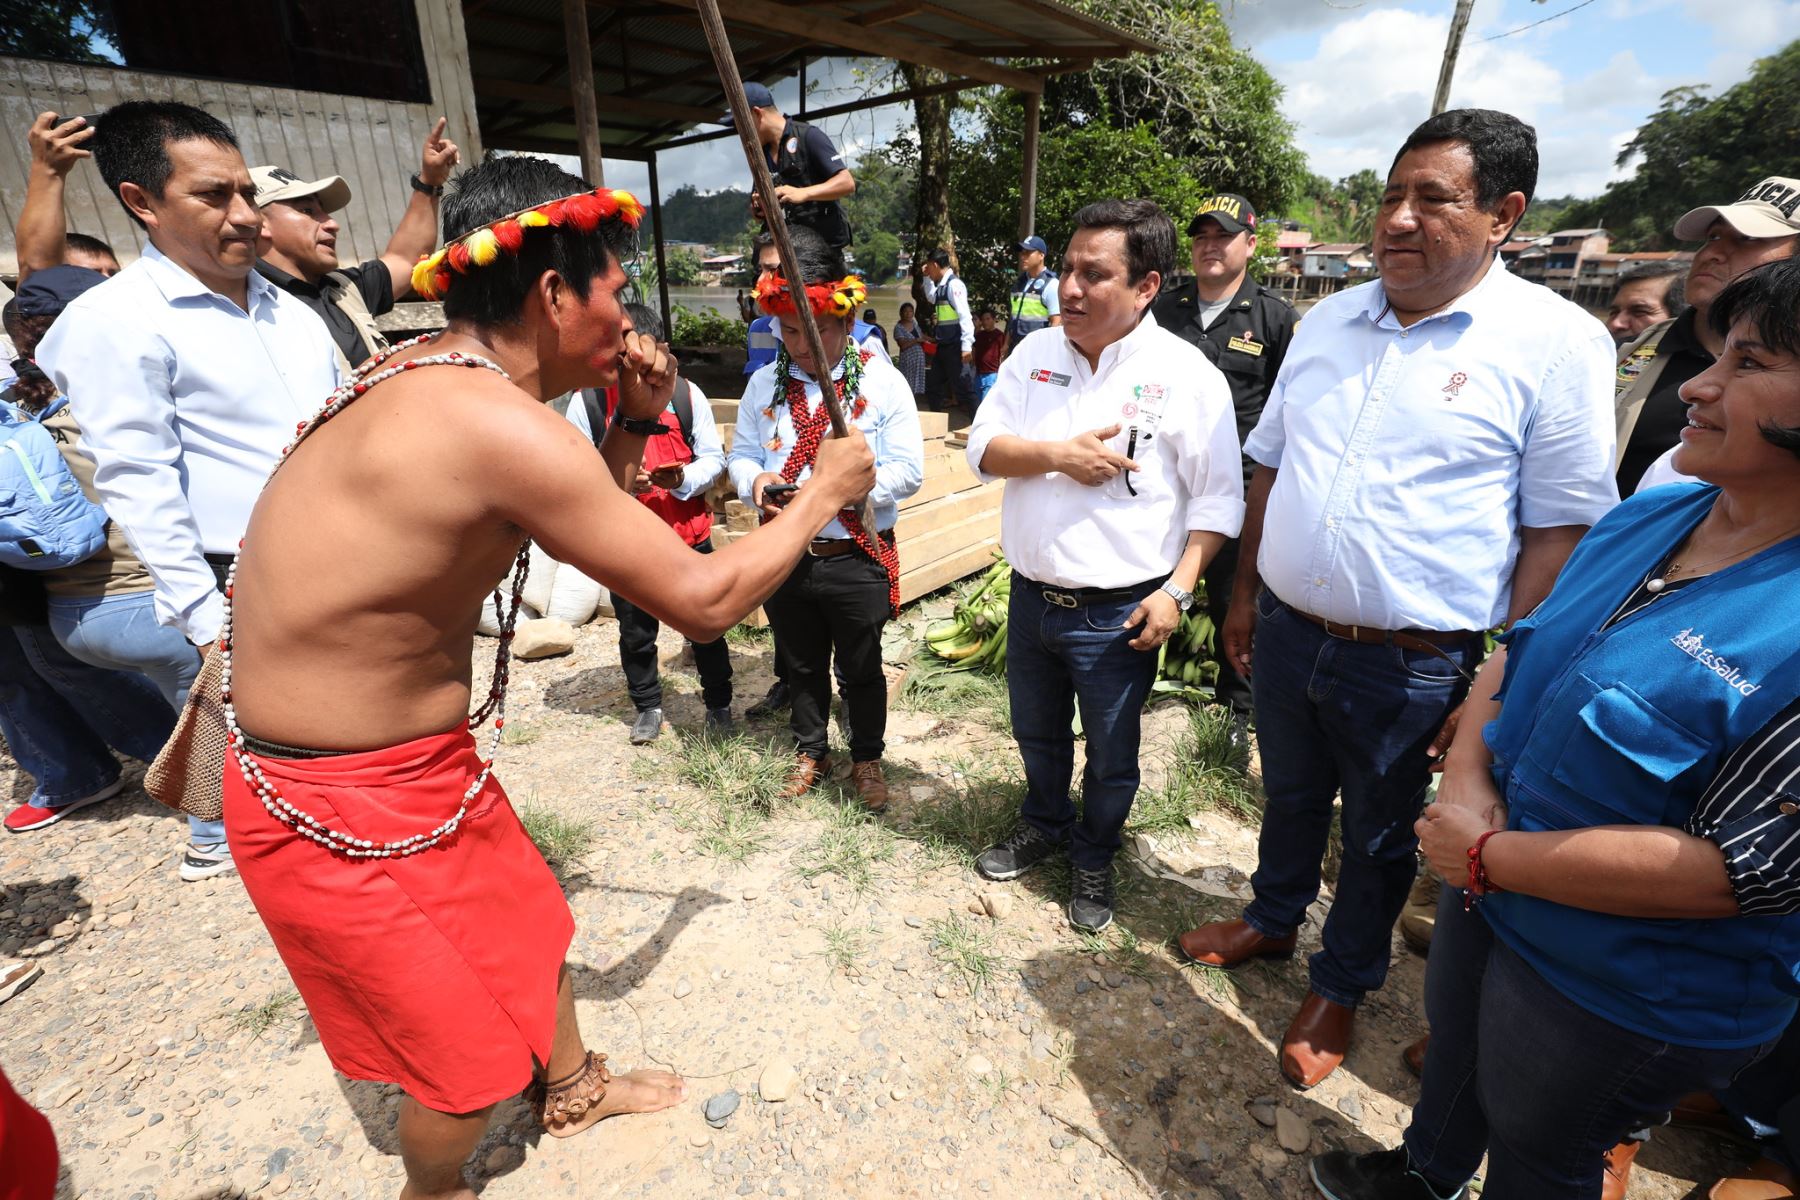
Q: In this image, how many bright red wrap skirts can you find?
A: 1